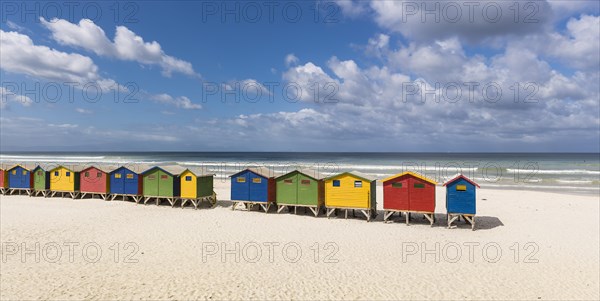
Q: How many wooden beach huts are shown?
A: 13